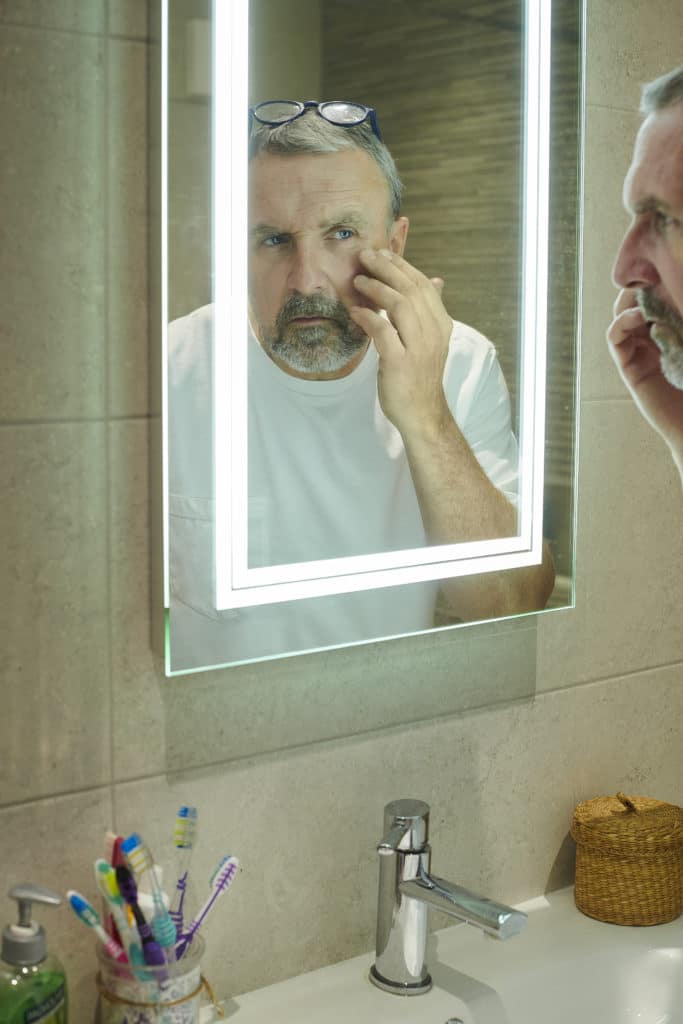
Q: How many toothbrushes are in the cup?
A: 7